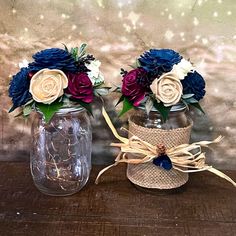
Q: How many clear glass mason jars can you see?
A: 2